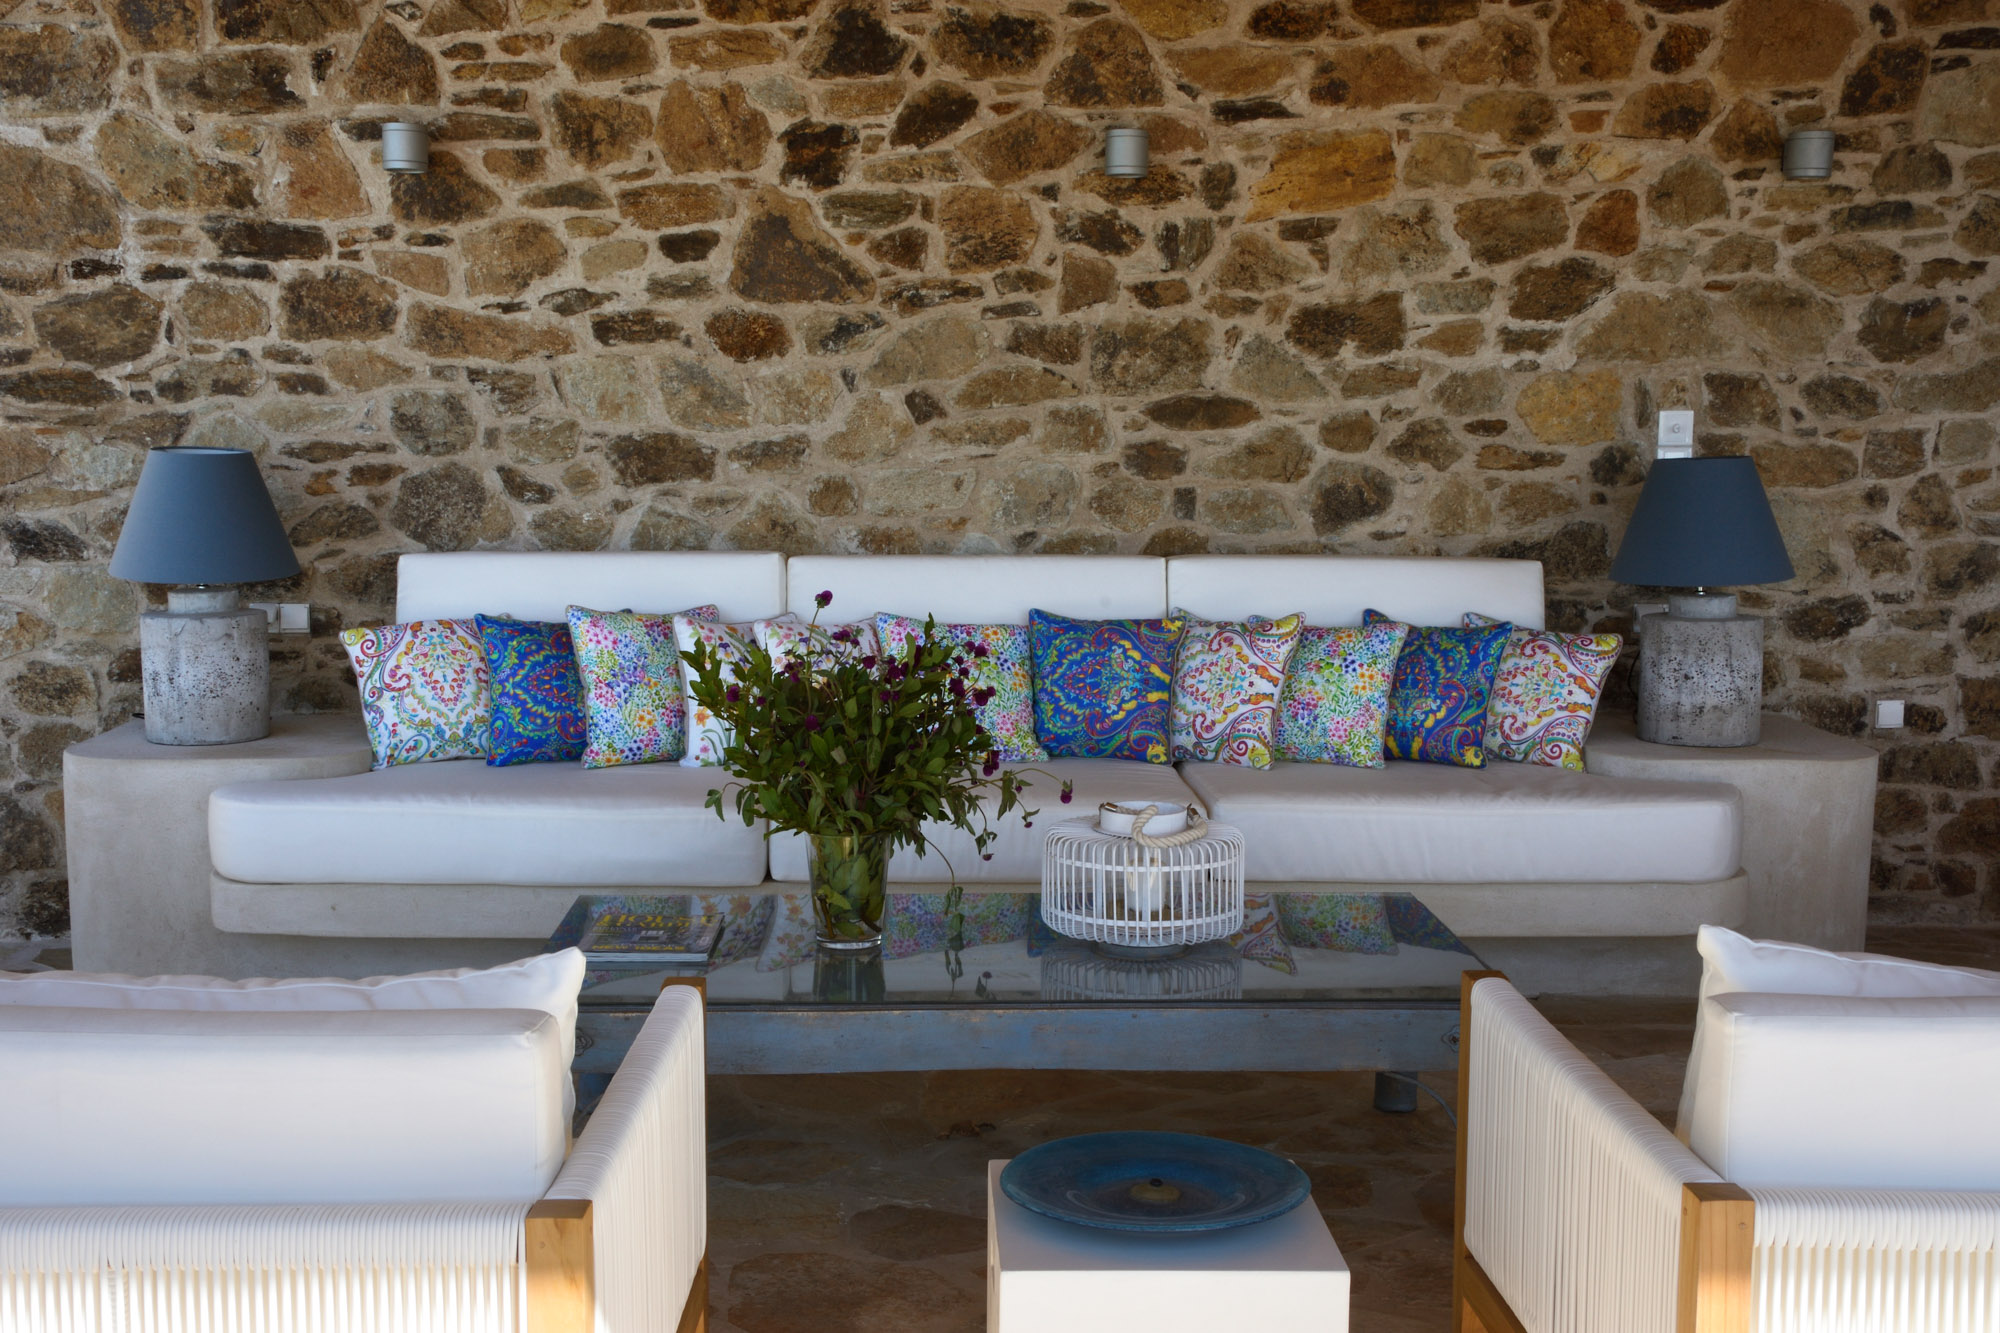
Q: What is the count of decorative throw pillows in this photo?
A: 11